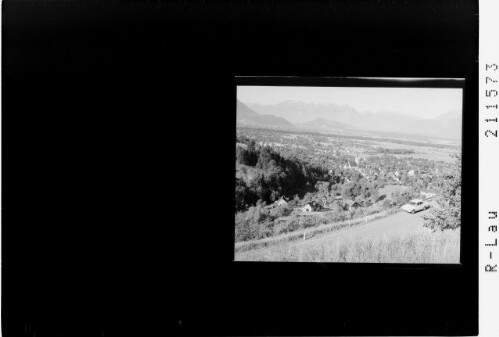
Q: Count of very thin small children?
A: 0